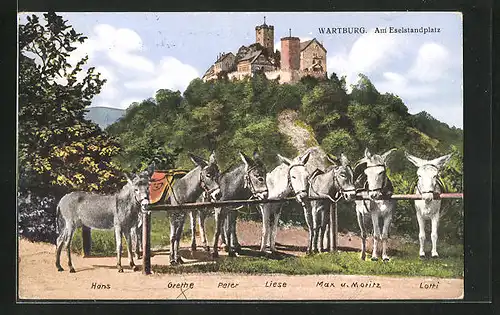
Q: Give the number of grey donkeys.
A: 4